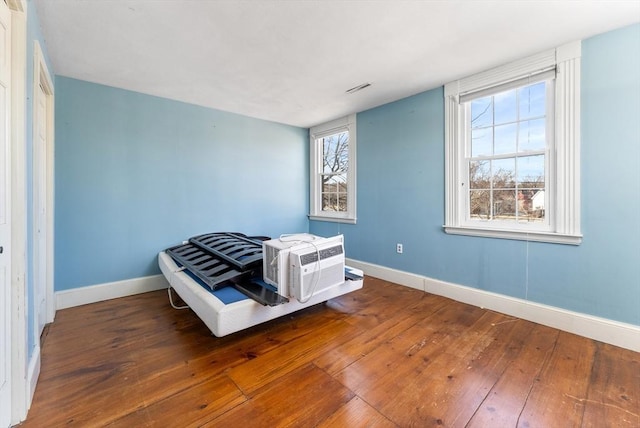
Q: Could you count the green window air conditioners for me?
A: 0